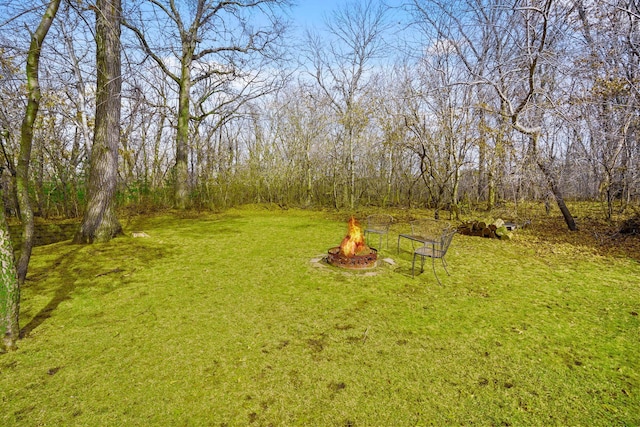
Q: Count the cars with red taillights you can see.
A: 0